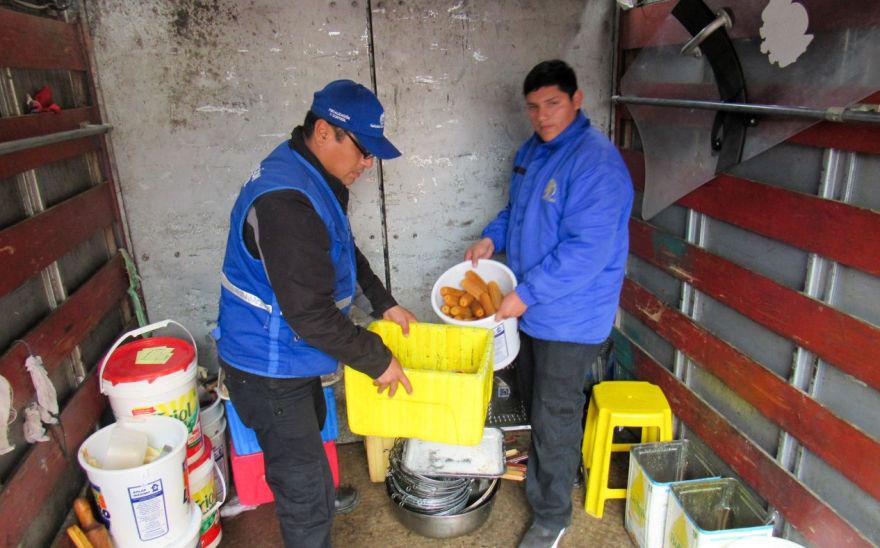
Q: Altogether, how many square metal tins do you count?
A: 2